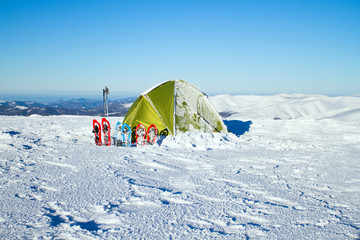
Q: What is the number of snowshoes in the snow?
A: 6